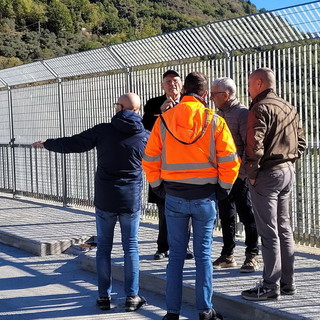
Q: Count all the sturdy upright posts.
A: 4